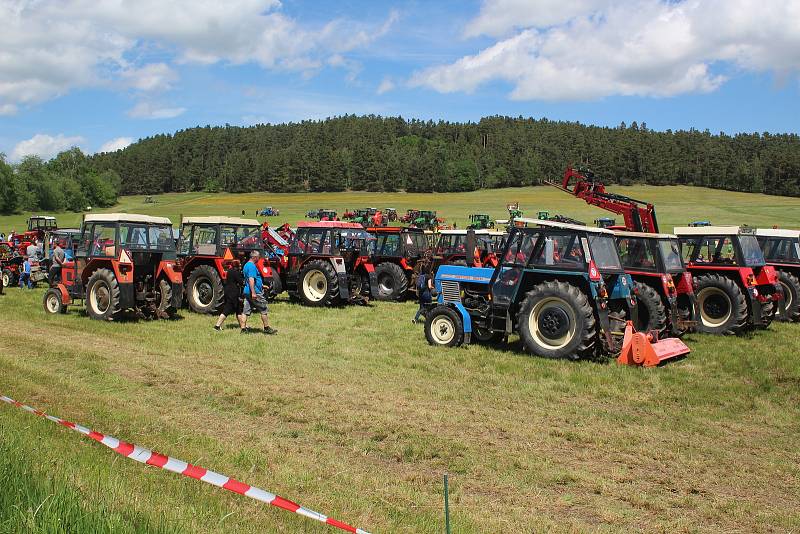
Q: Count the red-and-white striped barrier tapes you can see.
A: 1